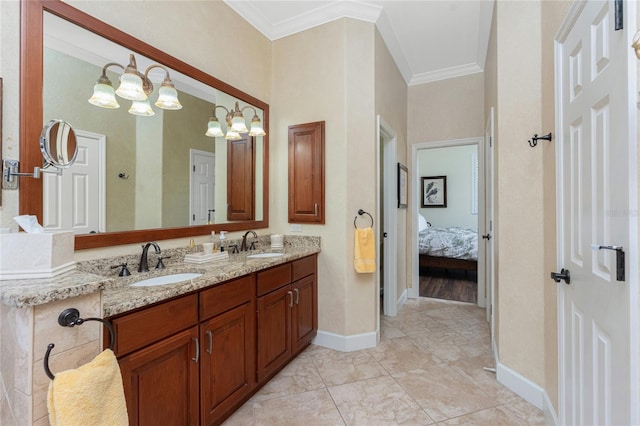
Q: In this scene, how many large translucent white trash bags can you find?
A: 0